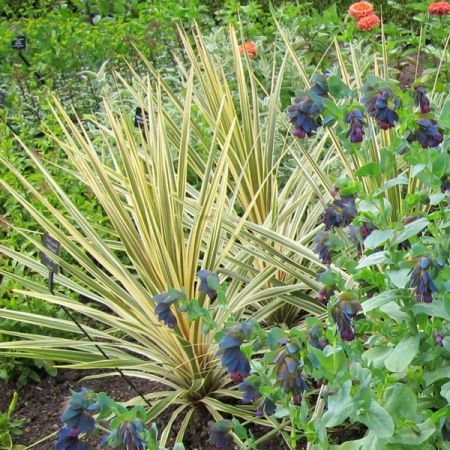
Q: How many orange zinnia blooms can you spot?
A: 4